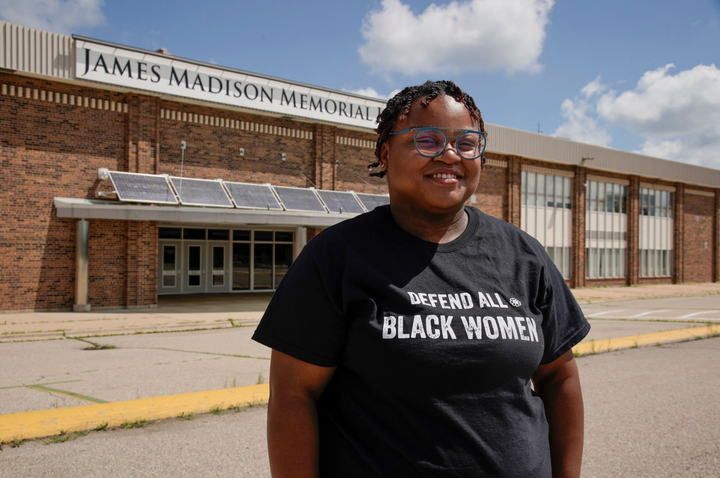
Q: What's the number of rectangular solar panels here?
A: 6